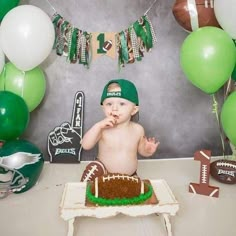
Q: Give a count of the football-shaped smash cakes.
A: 1